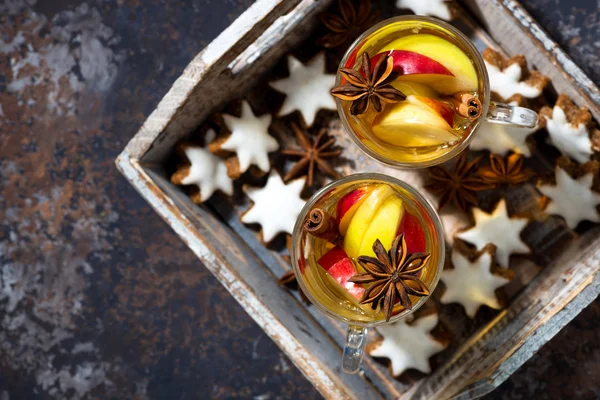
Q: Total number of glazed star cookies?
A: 12